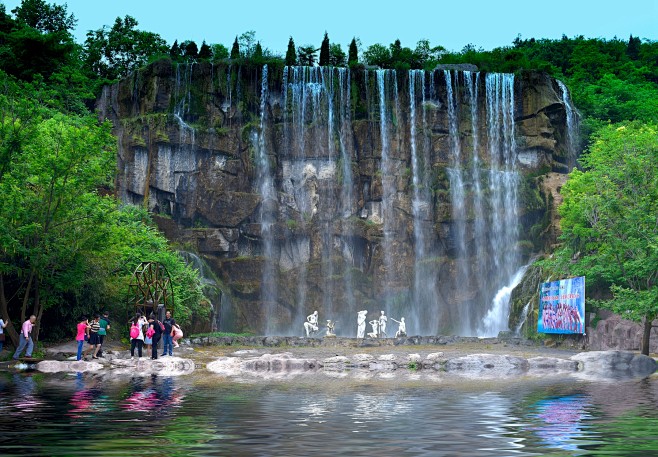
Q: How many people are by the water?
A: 10